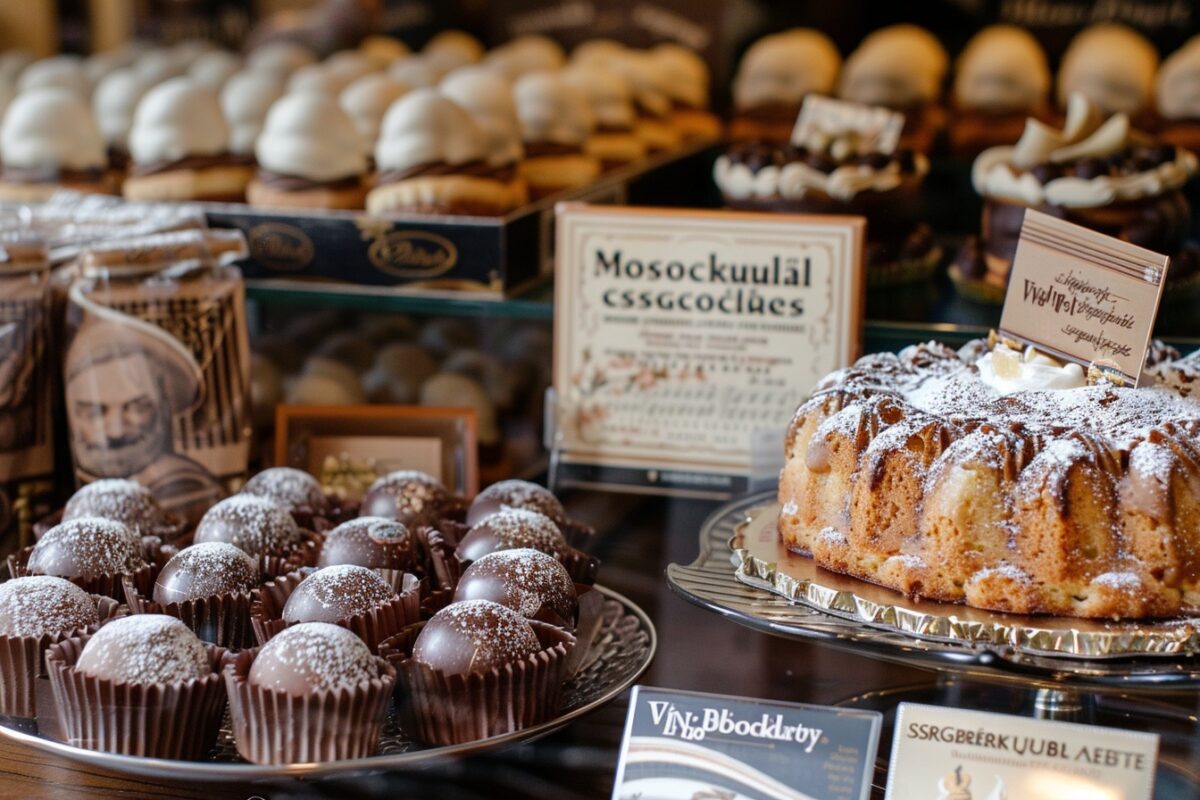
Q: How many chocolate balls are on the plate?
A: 15